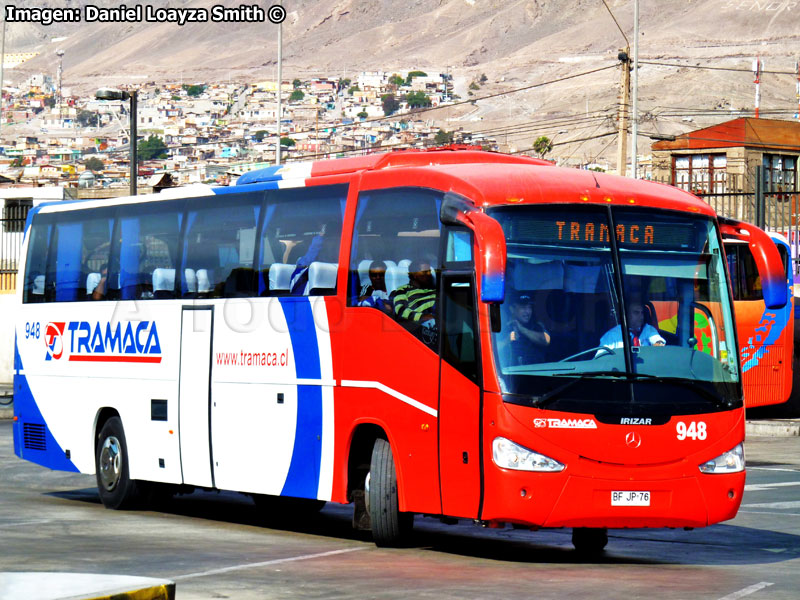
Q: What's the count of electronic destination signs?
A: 1